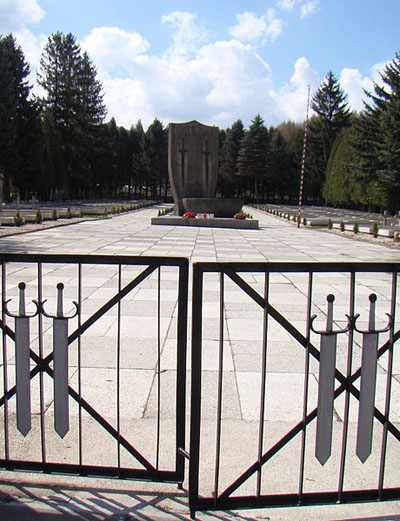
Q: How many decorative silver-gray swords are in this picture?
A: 4